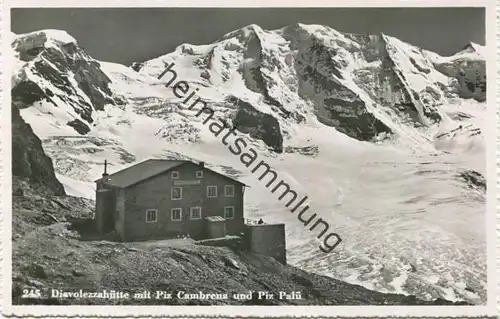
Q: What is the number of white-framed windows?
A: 9